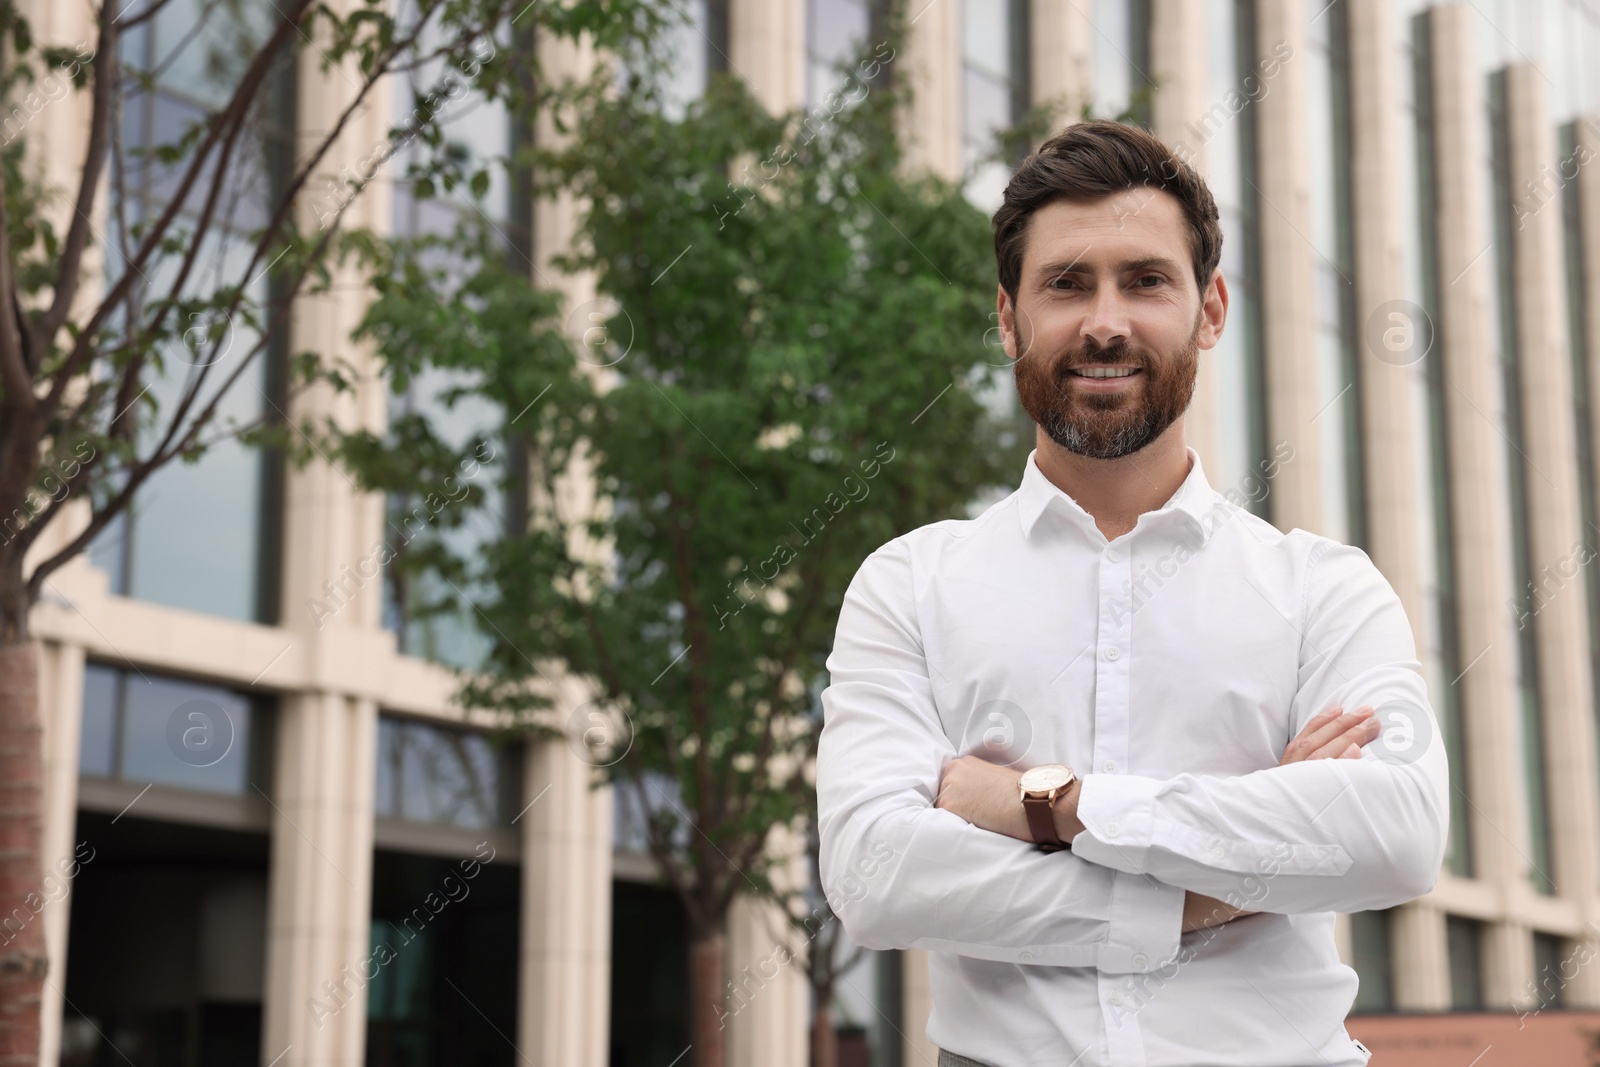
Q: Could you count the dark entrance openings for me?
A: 3